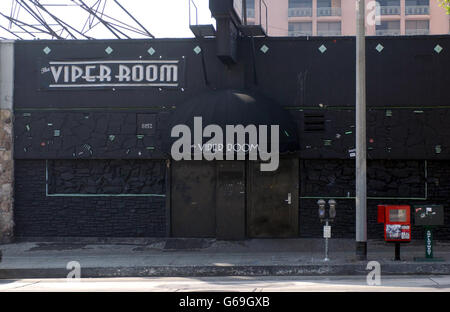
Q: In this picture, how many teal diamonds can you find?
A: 8